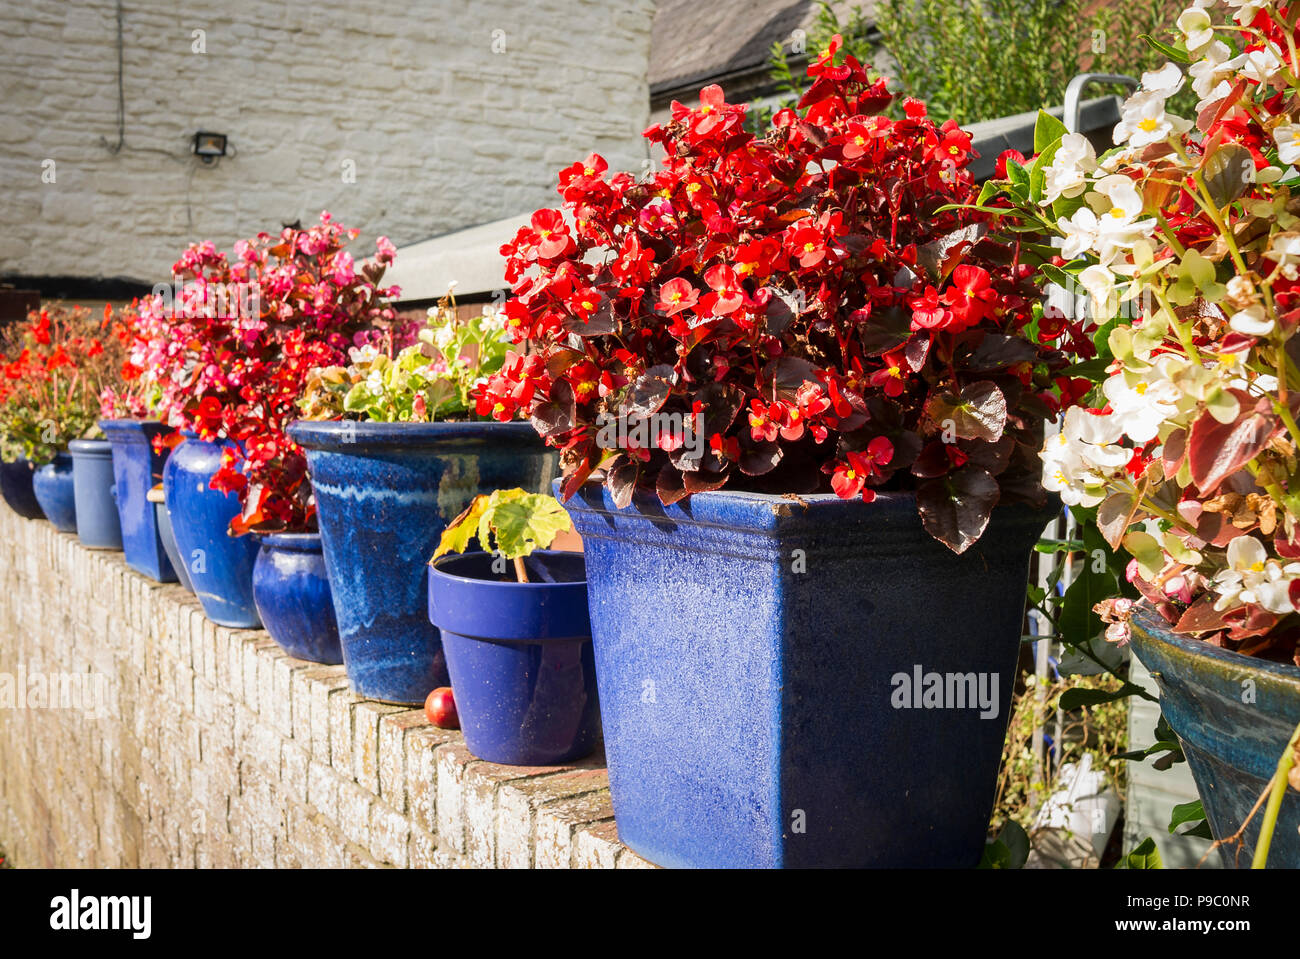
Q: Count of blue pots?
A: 11